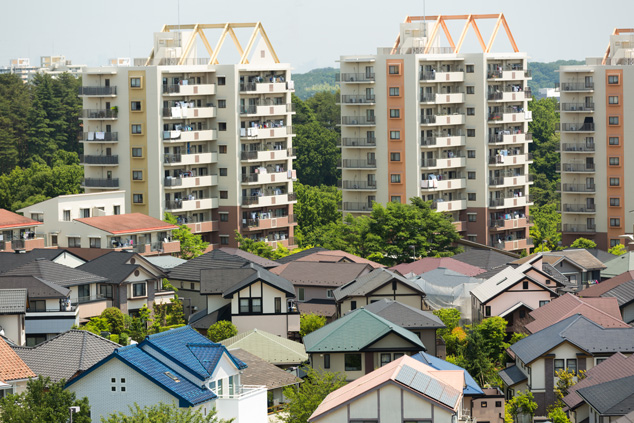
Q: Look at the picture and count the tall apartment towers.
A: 3